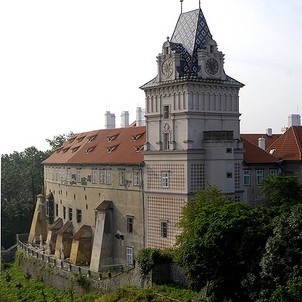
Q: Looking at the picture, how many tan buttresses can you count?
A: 5